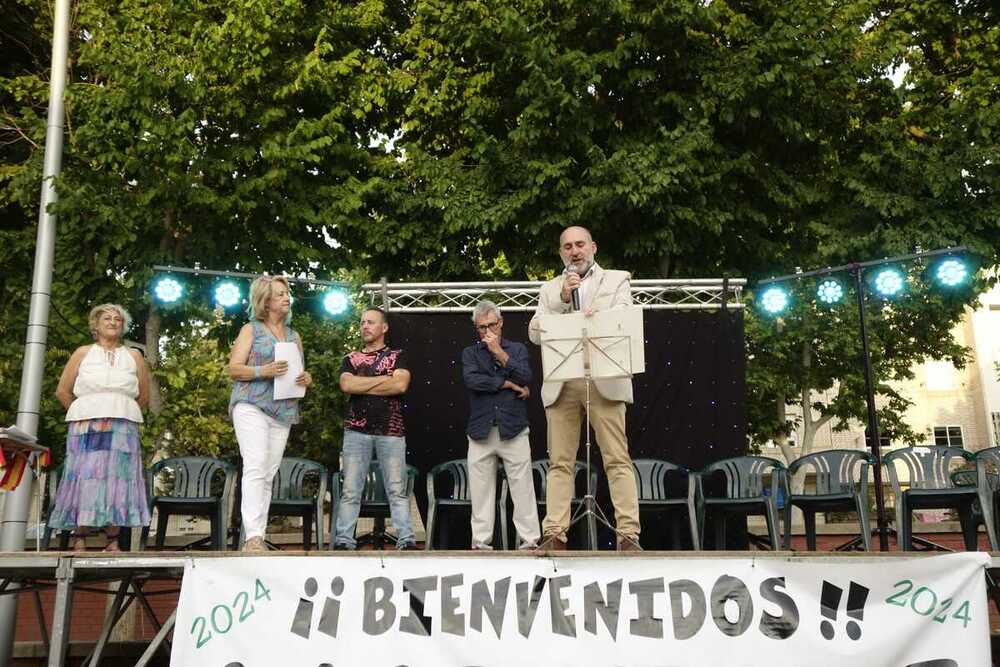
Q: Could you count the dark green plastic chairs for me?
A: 11